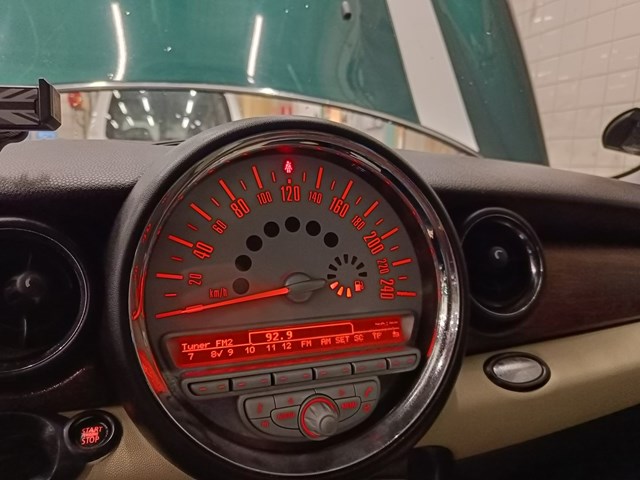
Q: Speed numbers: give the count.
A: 12